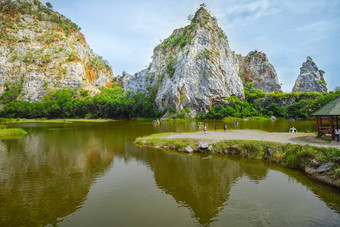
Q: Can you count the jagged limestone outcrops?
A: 4